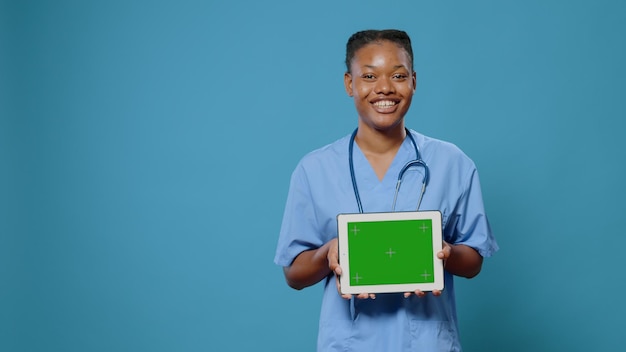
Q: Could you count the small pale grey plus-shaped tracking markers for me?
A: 5